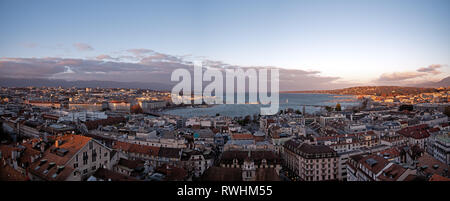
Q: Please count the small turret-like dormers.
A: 2